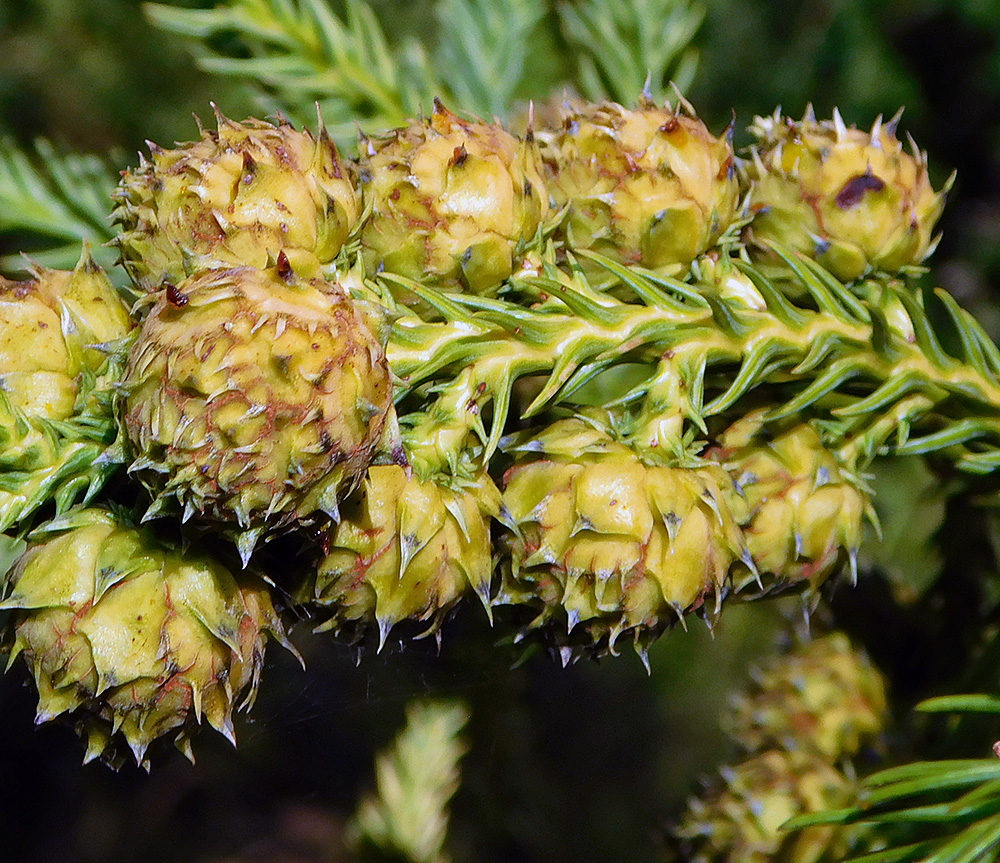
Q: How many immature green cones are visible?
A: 12